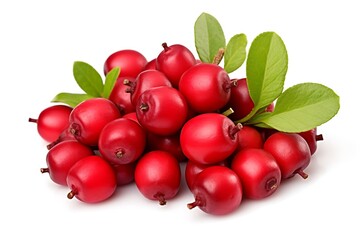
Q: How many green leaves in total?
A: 7